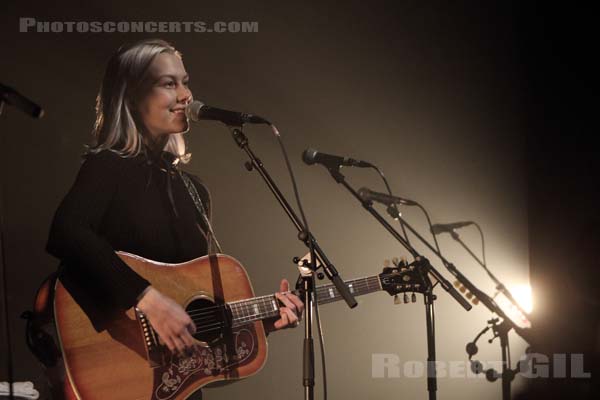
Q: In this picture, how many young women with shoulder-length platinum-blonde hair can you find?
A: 1